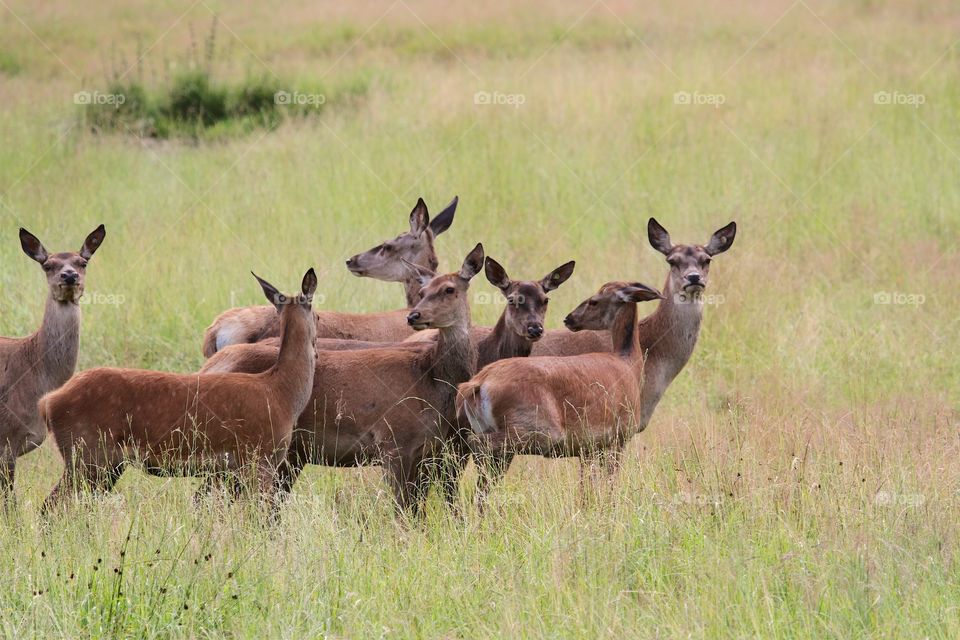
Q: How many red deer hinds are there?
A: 7